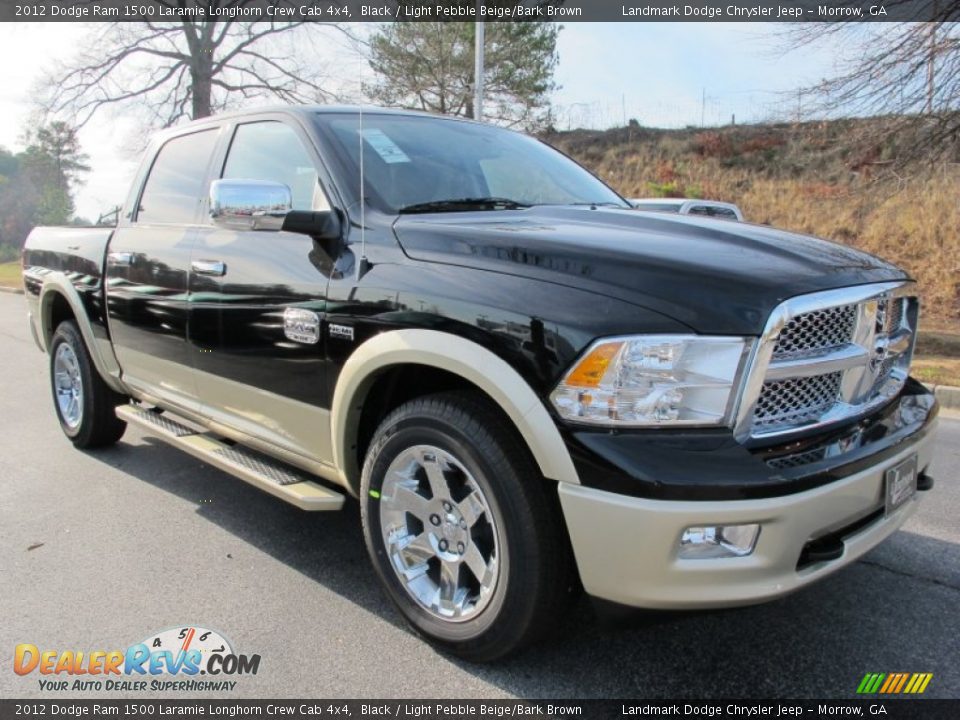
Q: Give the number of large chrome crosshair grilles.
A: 1